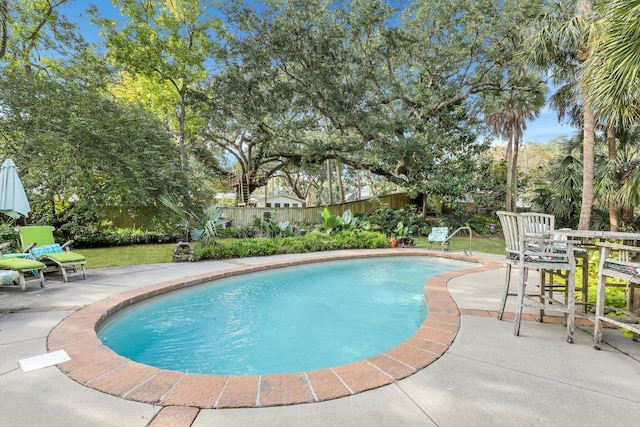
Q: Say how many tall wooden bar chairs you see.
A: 3